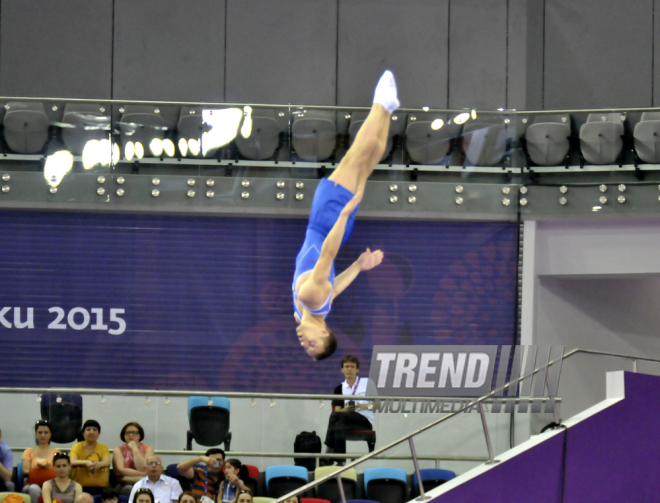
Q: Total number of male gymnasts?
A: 1